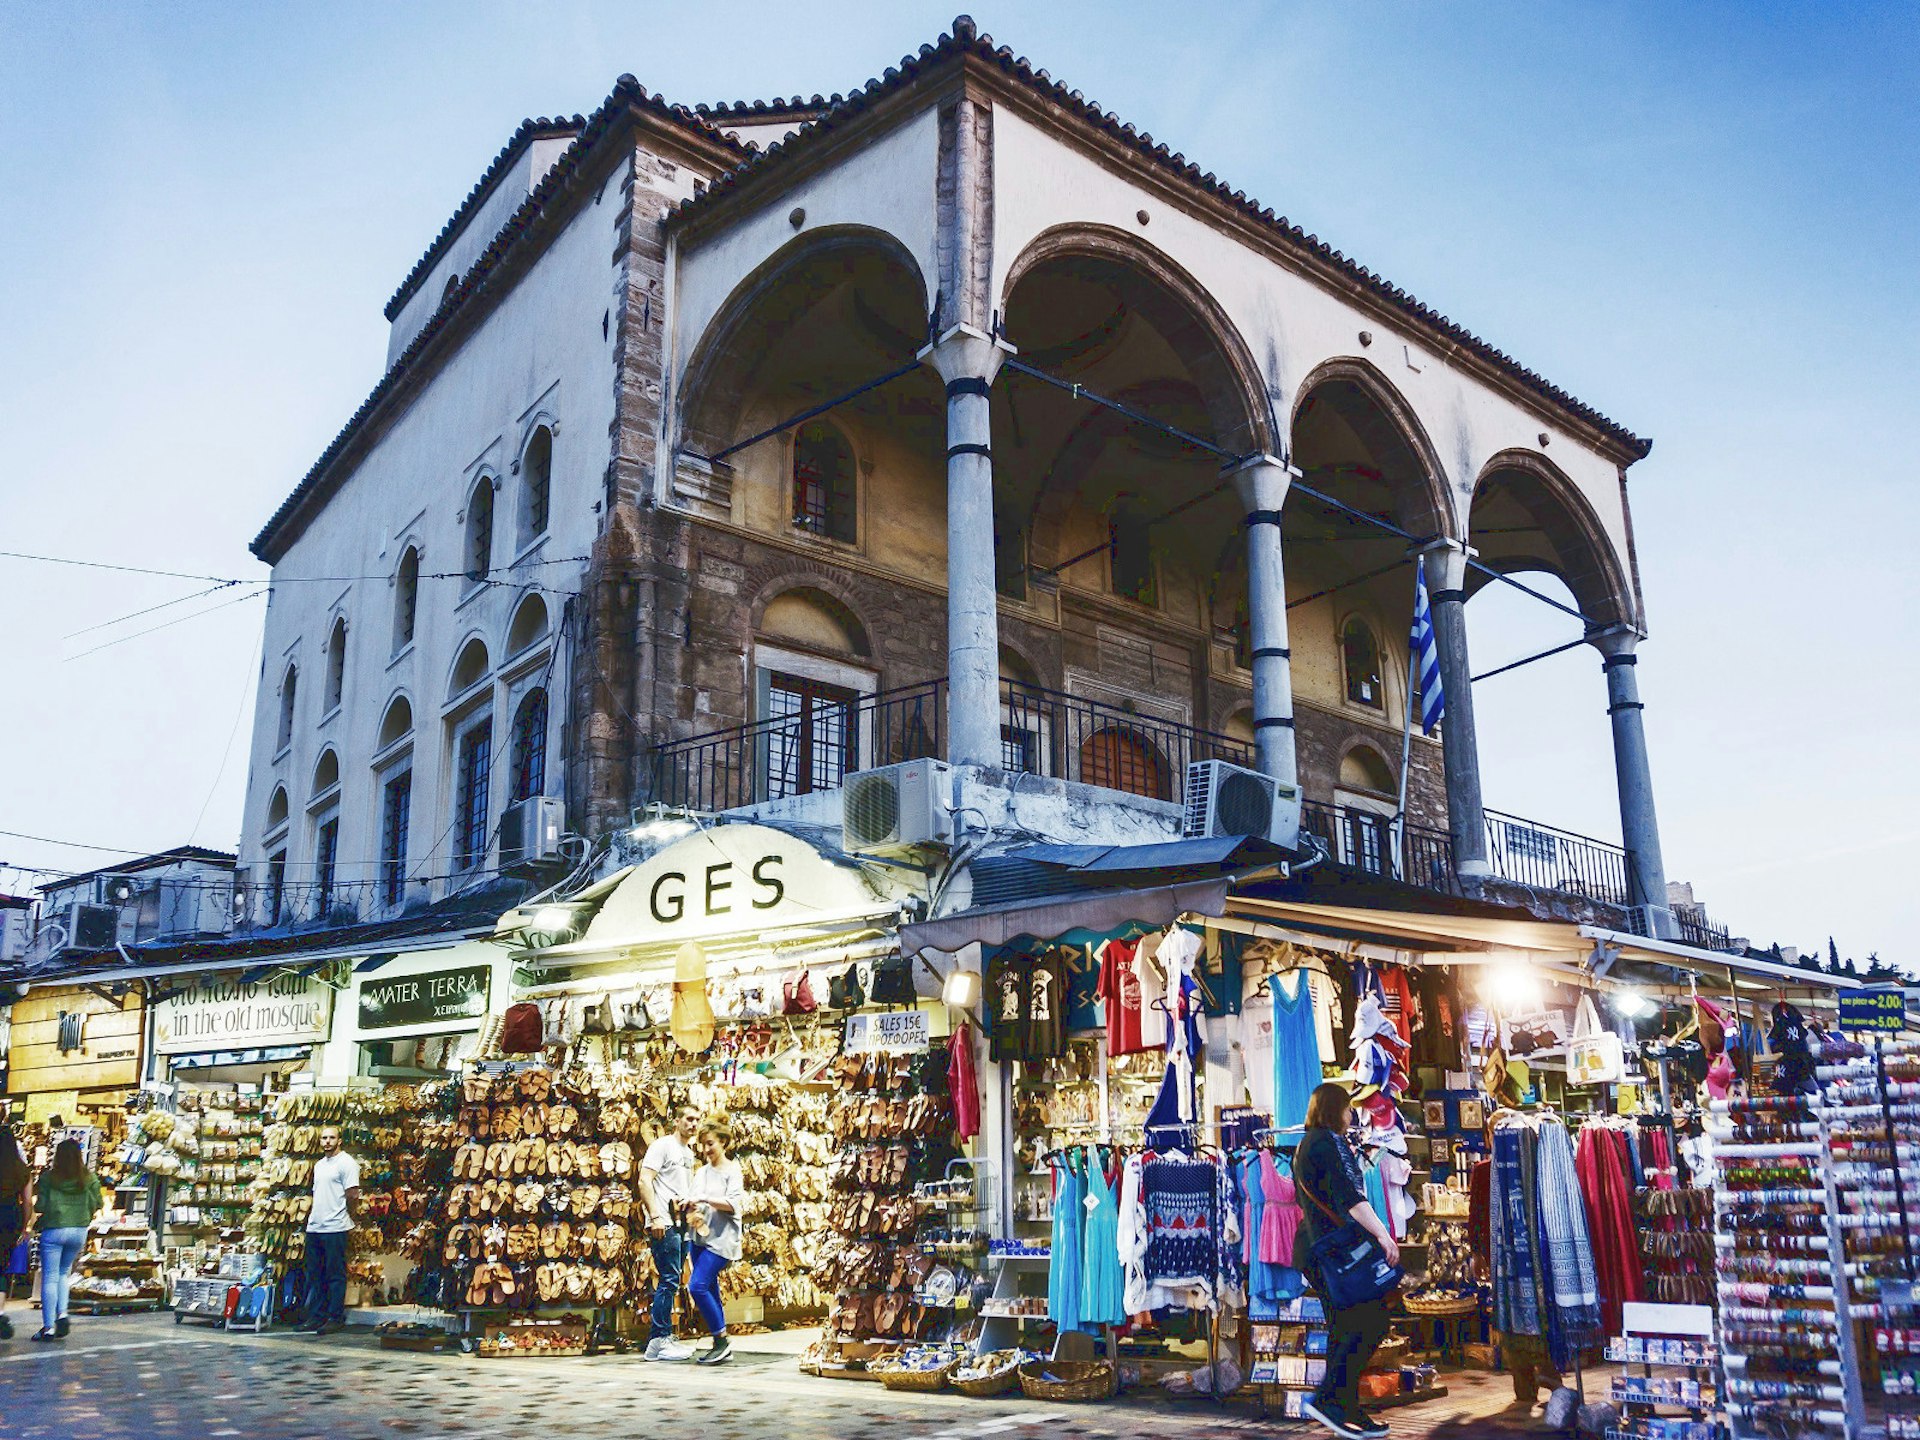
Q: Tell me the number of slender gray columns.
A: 4